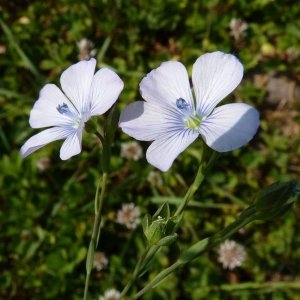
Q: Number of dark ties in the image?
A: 0